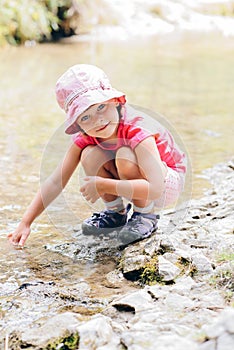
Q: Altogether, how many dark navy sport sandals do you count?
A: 2